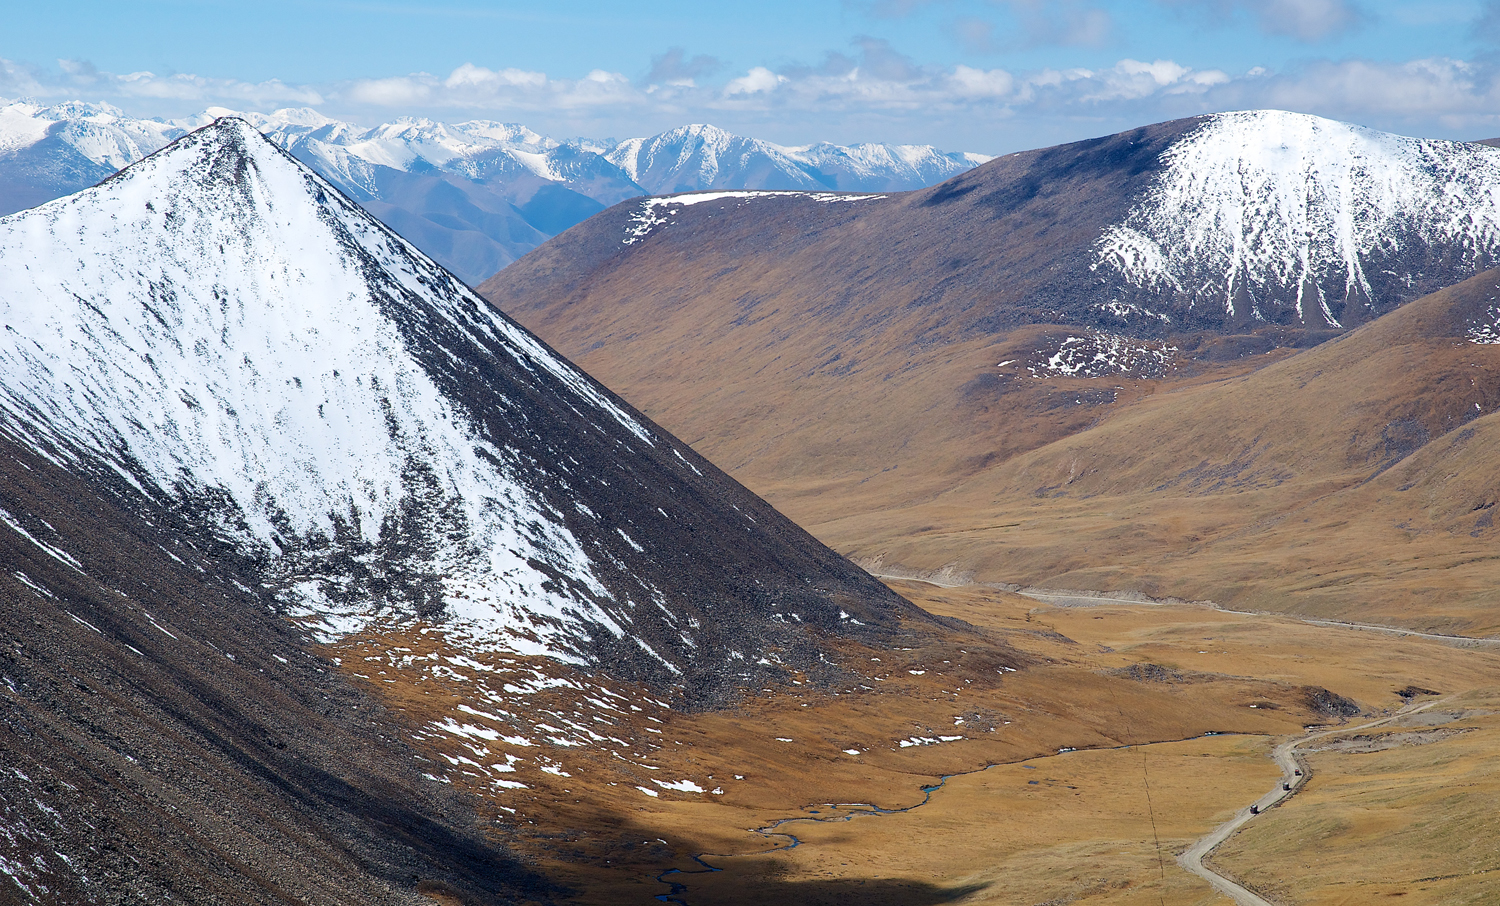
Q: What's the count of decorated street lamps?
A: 0